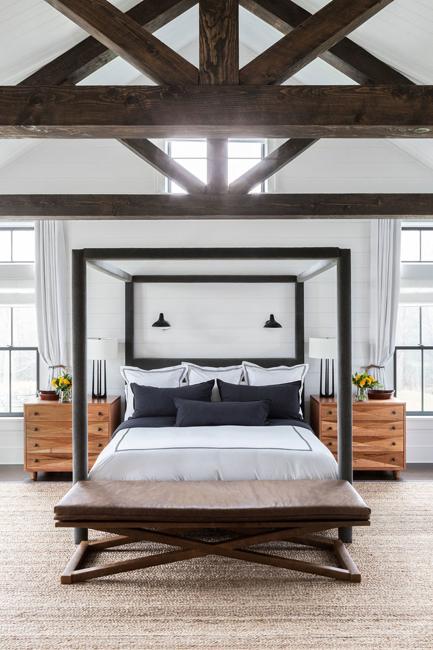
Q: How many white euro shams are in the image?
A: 3